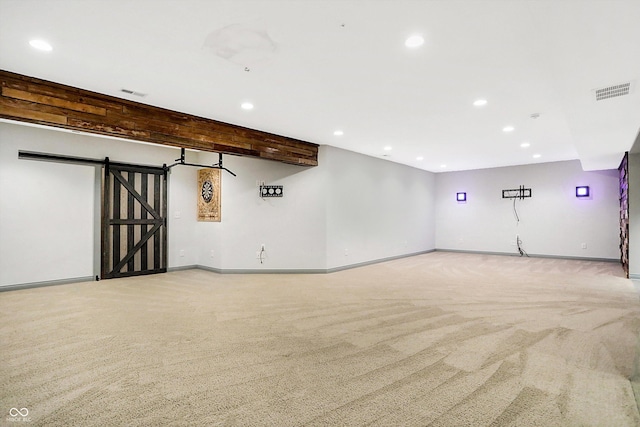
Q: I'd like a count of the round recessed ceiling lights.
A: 11